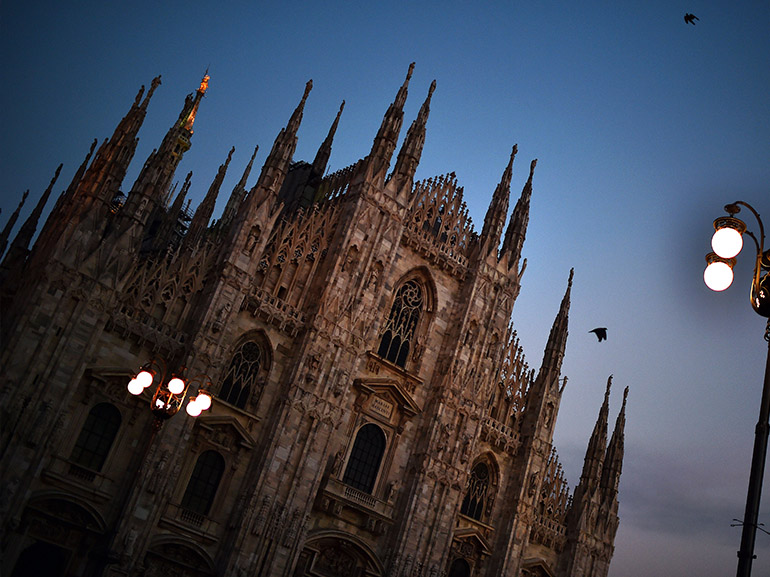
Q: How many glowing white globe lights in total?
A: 7